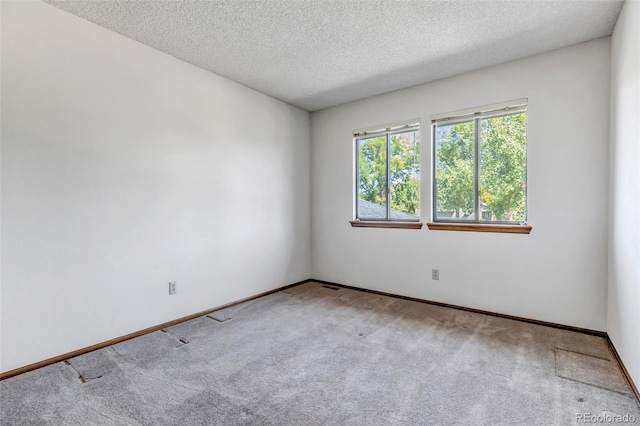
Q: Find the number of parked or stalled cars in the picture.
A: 0